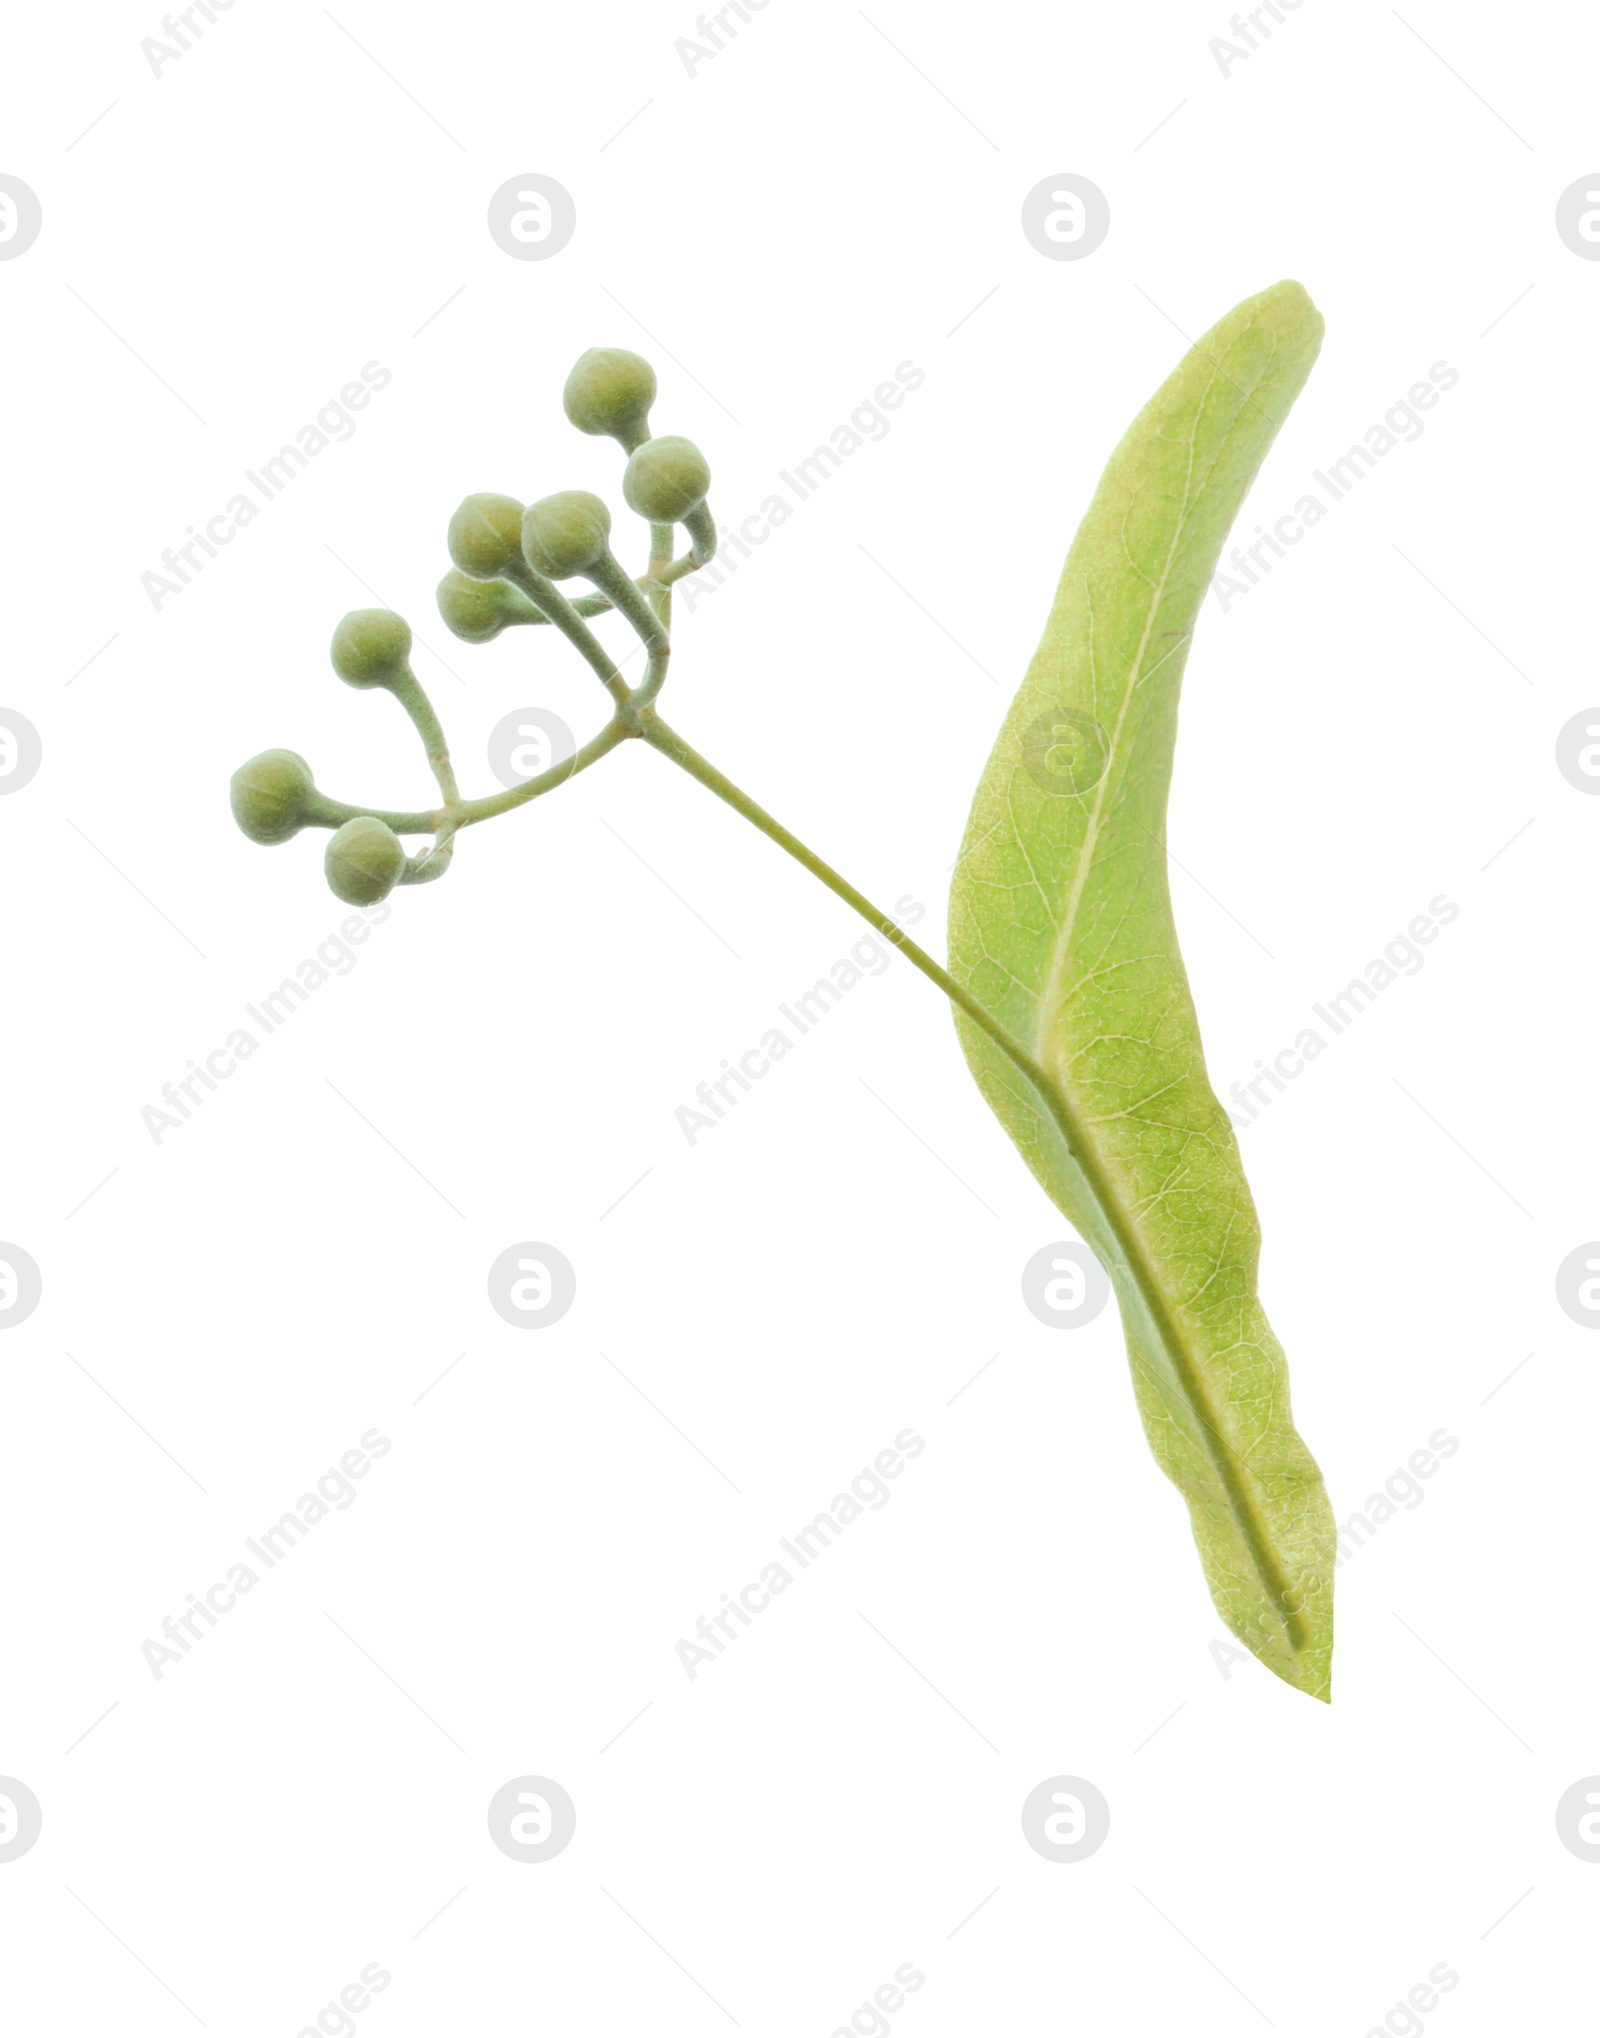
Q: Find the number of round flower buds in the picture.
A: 8